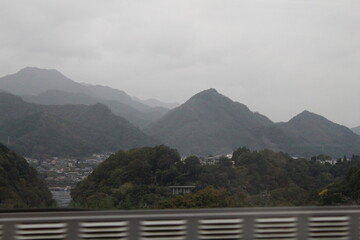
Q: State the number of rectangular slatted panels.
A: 6